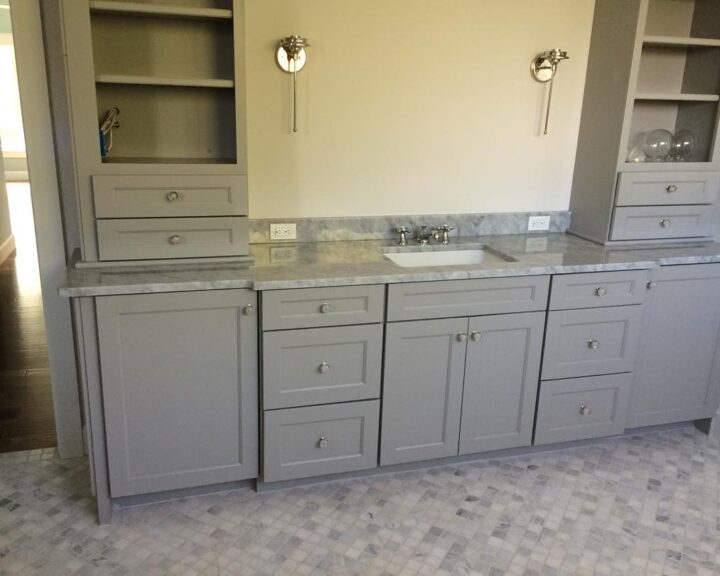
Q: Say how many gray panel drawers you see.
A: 10